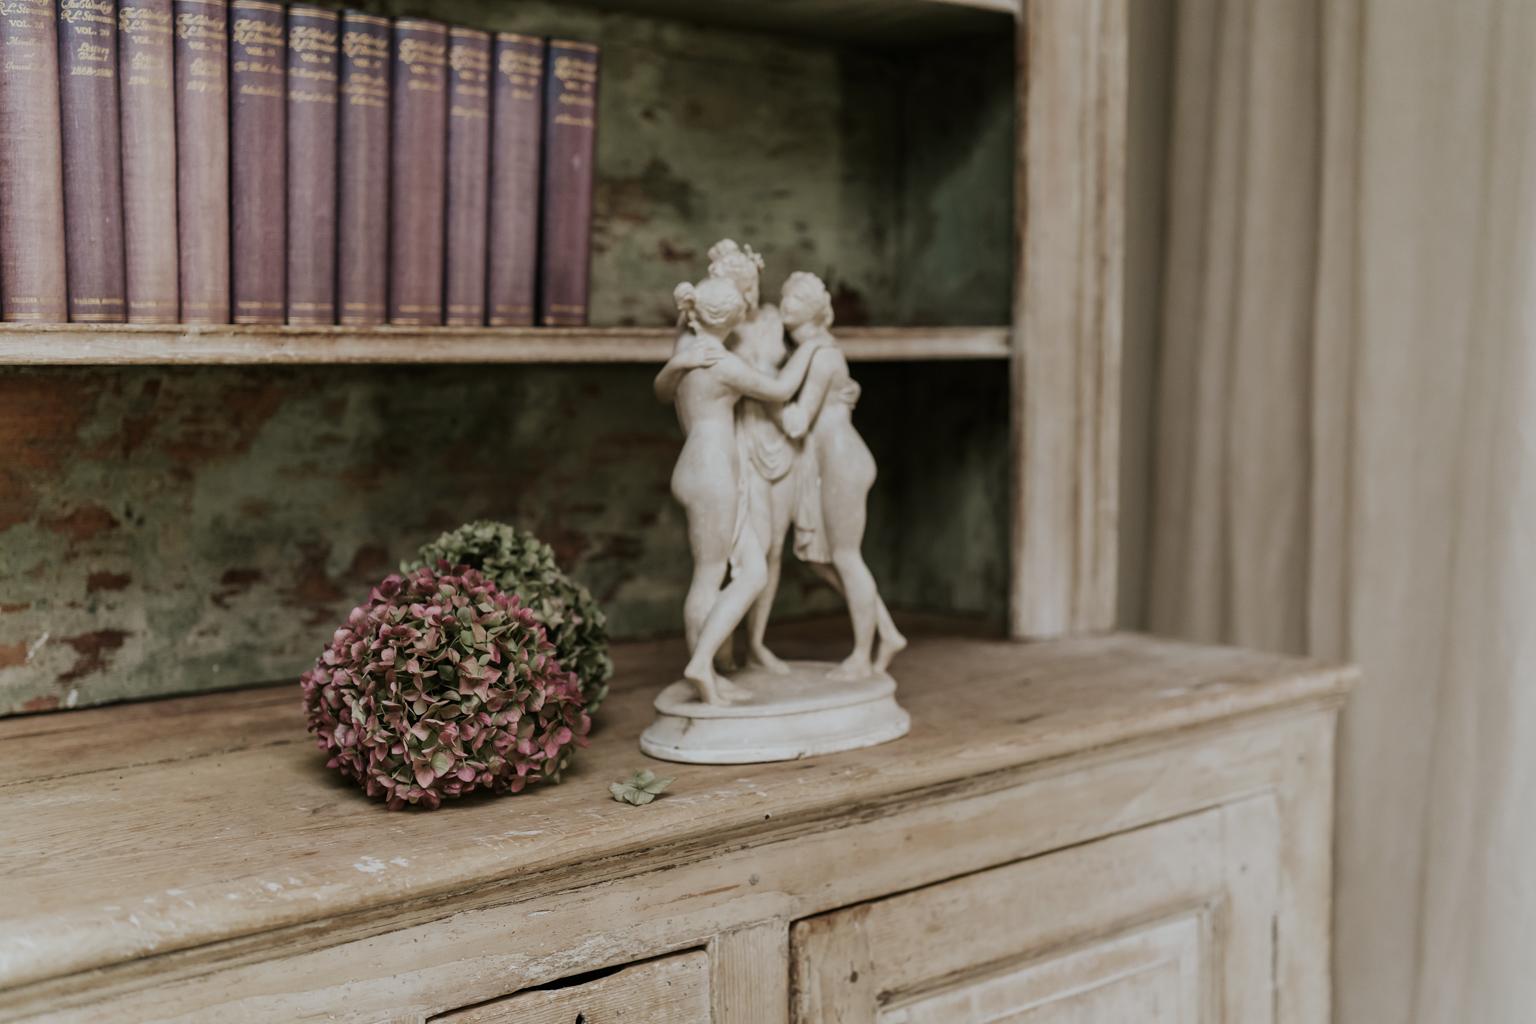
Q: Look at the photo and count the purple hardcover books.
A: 11